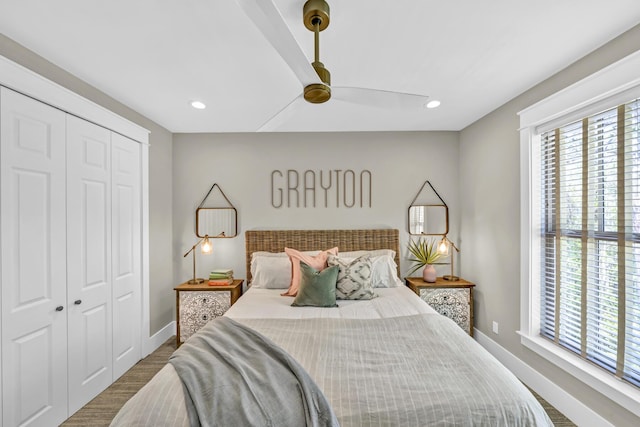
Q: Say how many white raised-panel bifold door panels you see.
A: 3